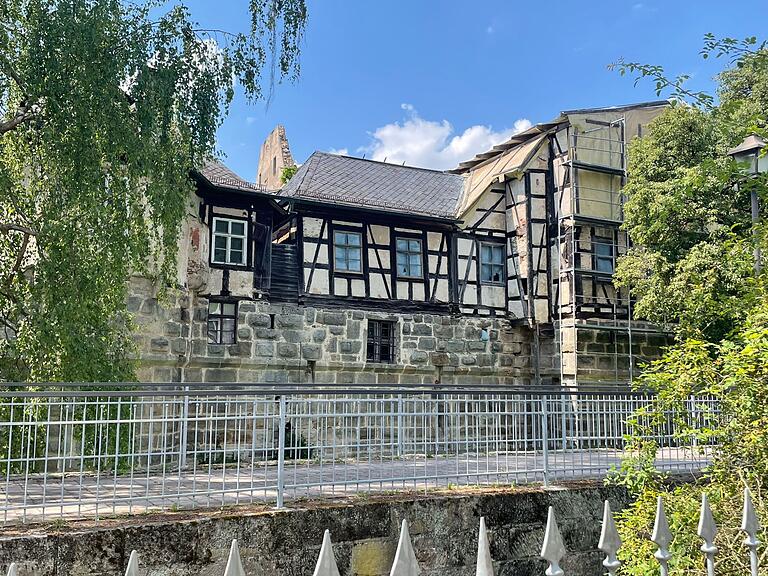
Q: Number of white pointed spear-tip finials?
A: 11